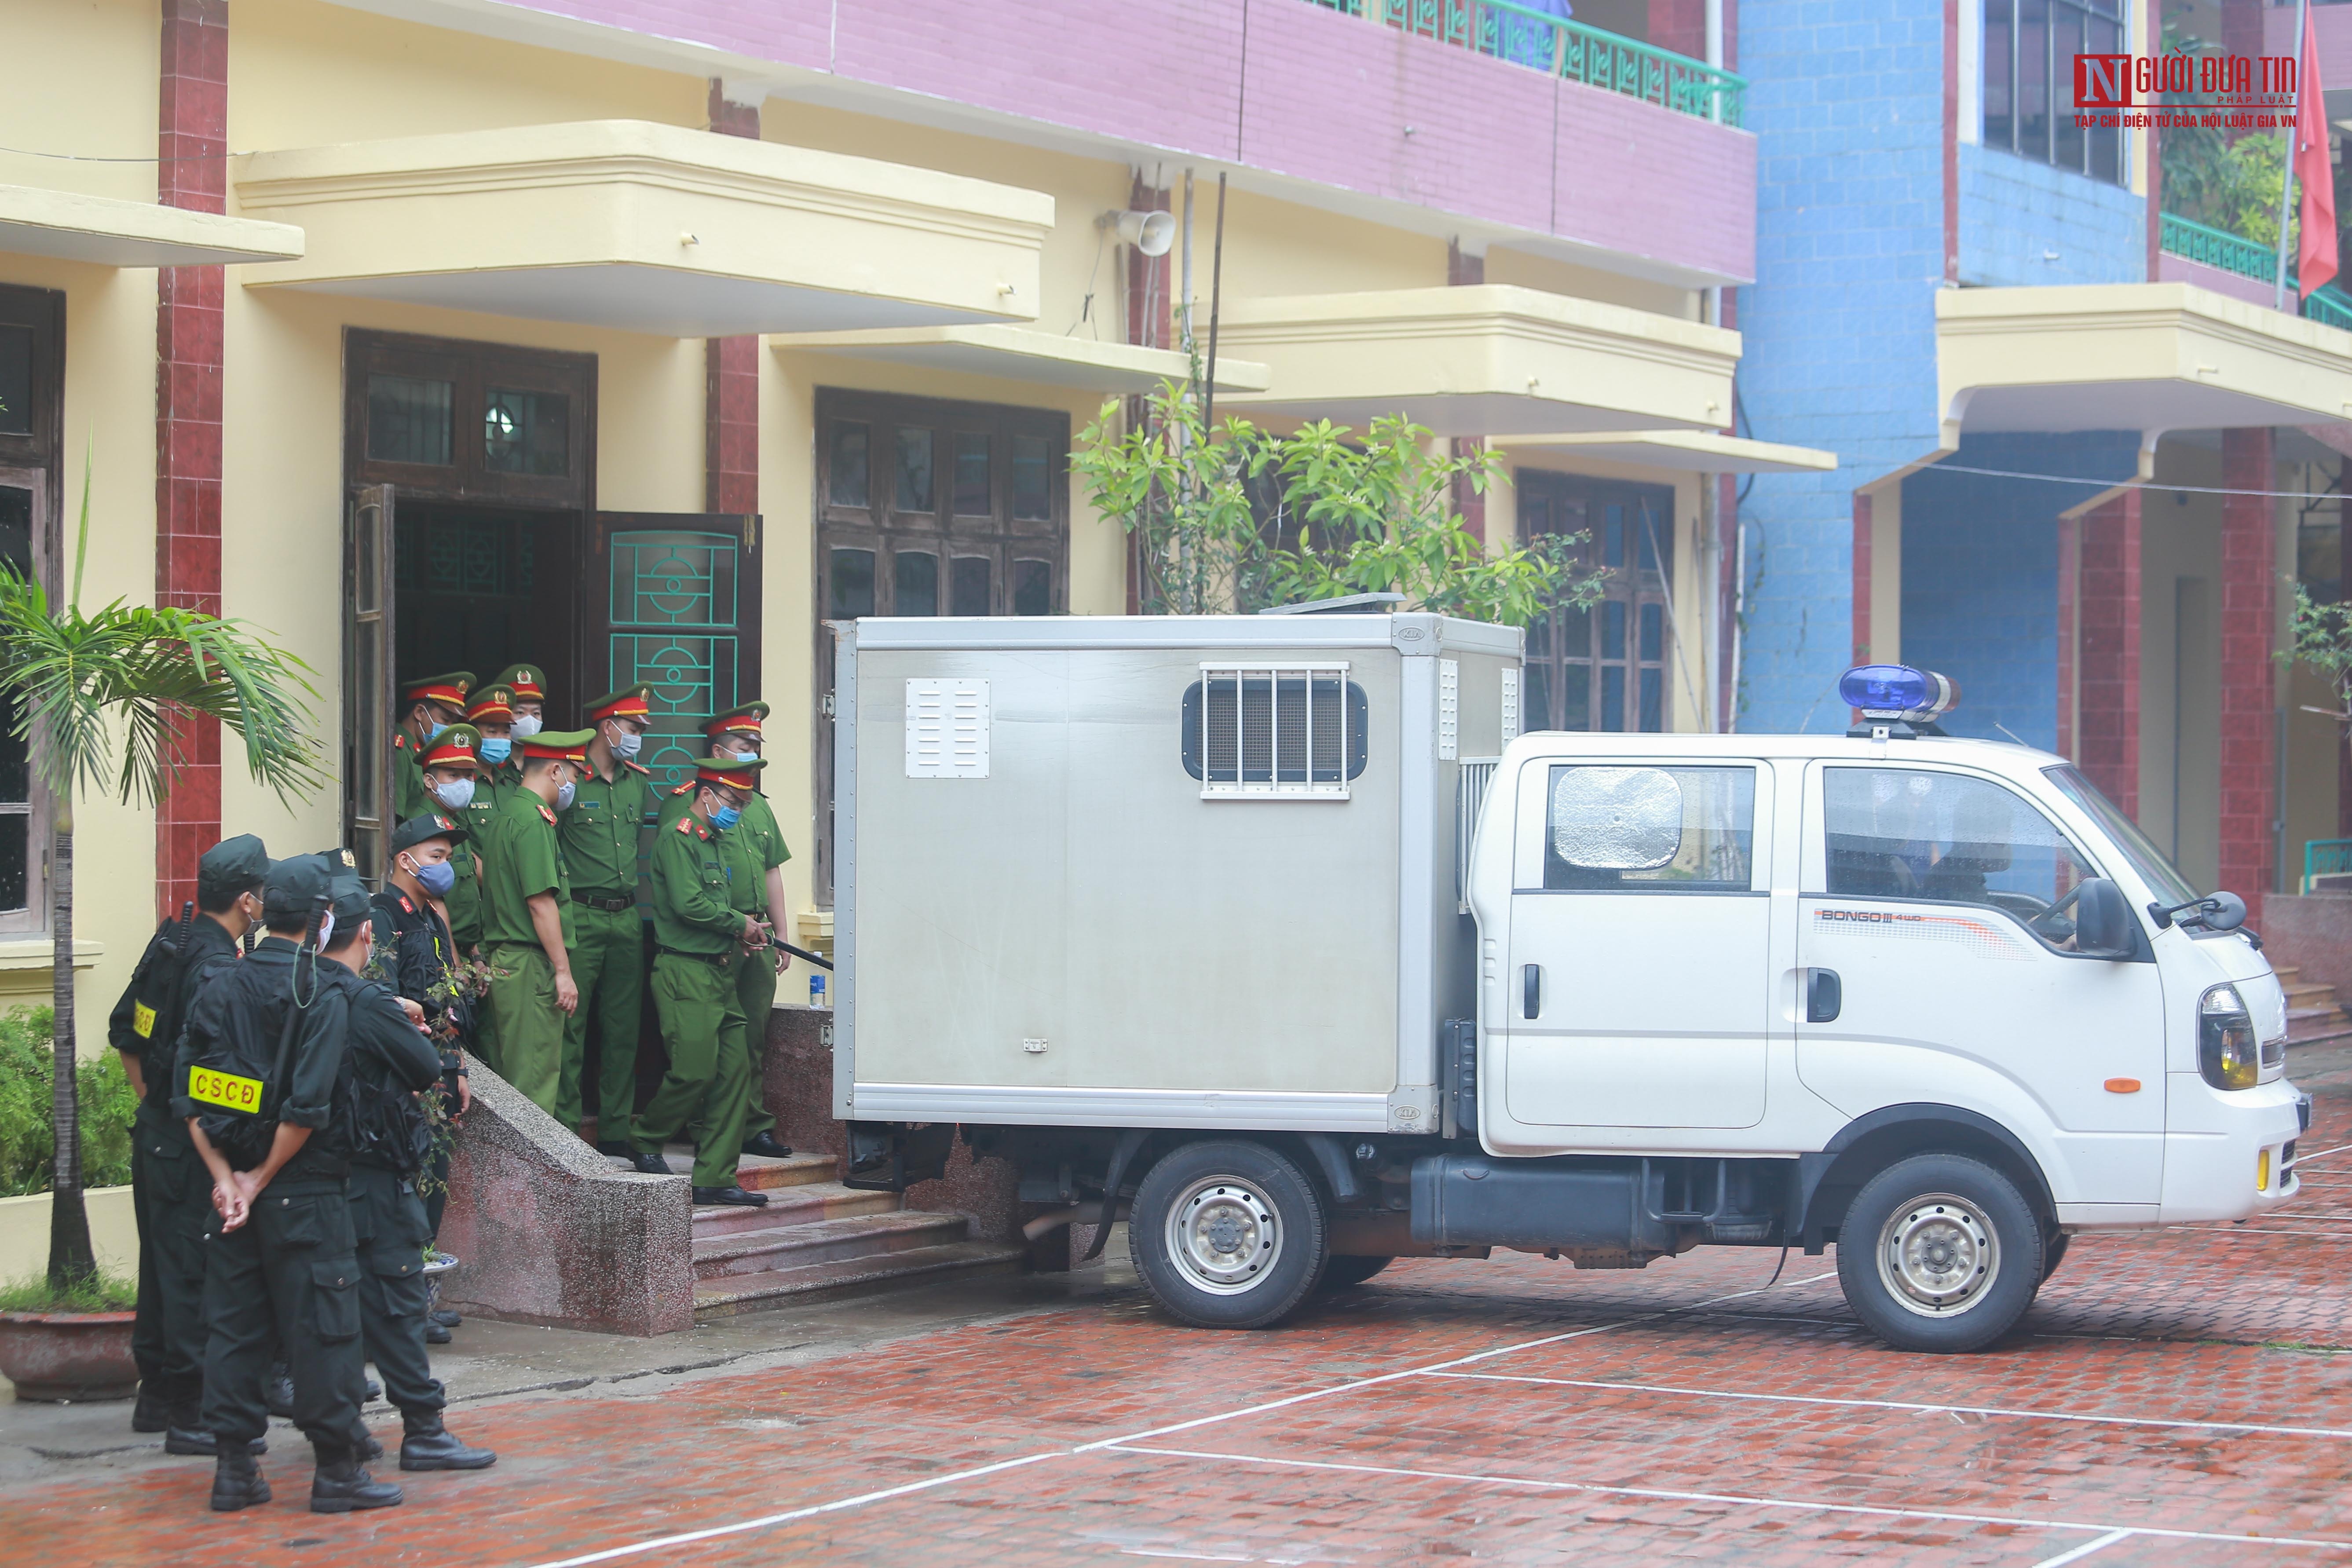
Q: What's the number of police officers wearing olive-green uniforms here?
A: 8